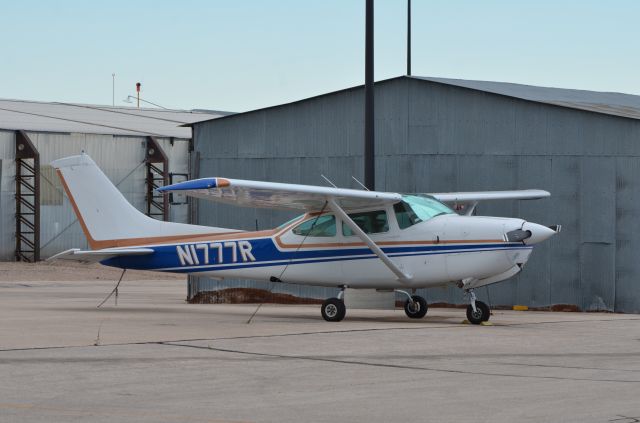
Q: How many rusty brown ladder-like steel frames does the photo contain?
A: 2